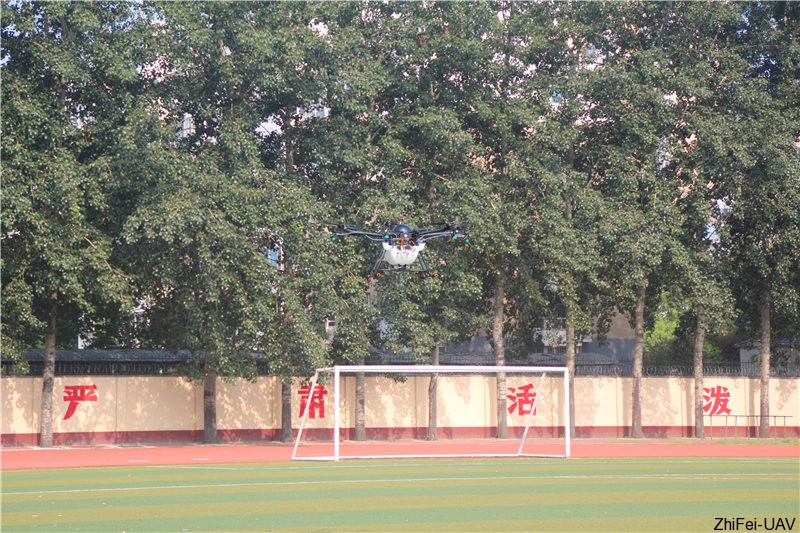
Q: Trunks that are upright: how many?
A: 10